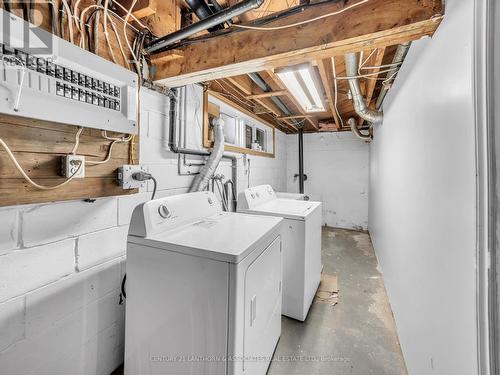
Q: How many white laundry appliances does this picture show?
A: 2